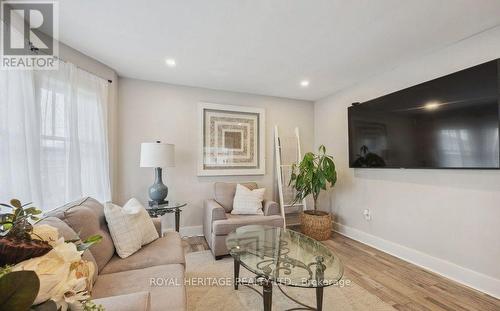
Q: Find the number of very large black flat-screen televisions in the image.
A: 1